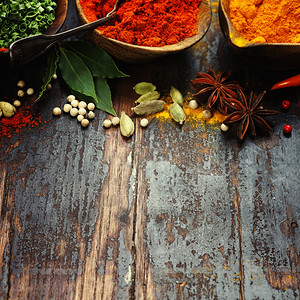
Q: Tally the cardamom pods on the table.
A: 7